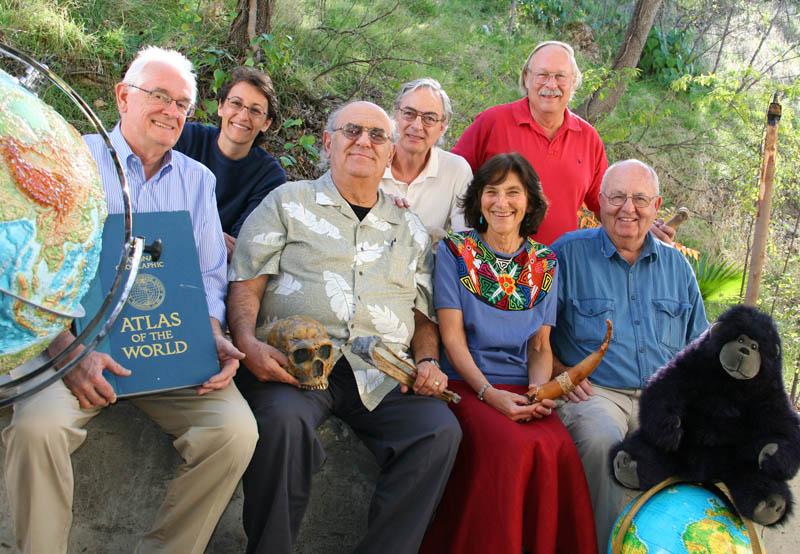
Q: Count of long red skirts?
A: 1